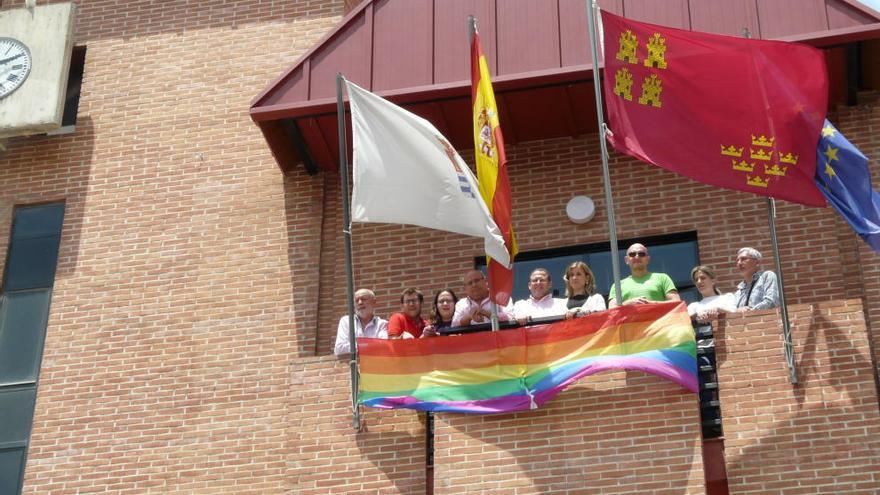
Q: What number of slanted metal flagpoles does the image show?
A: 4